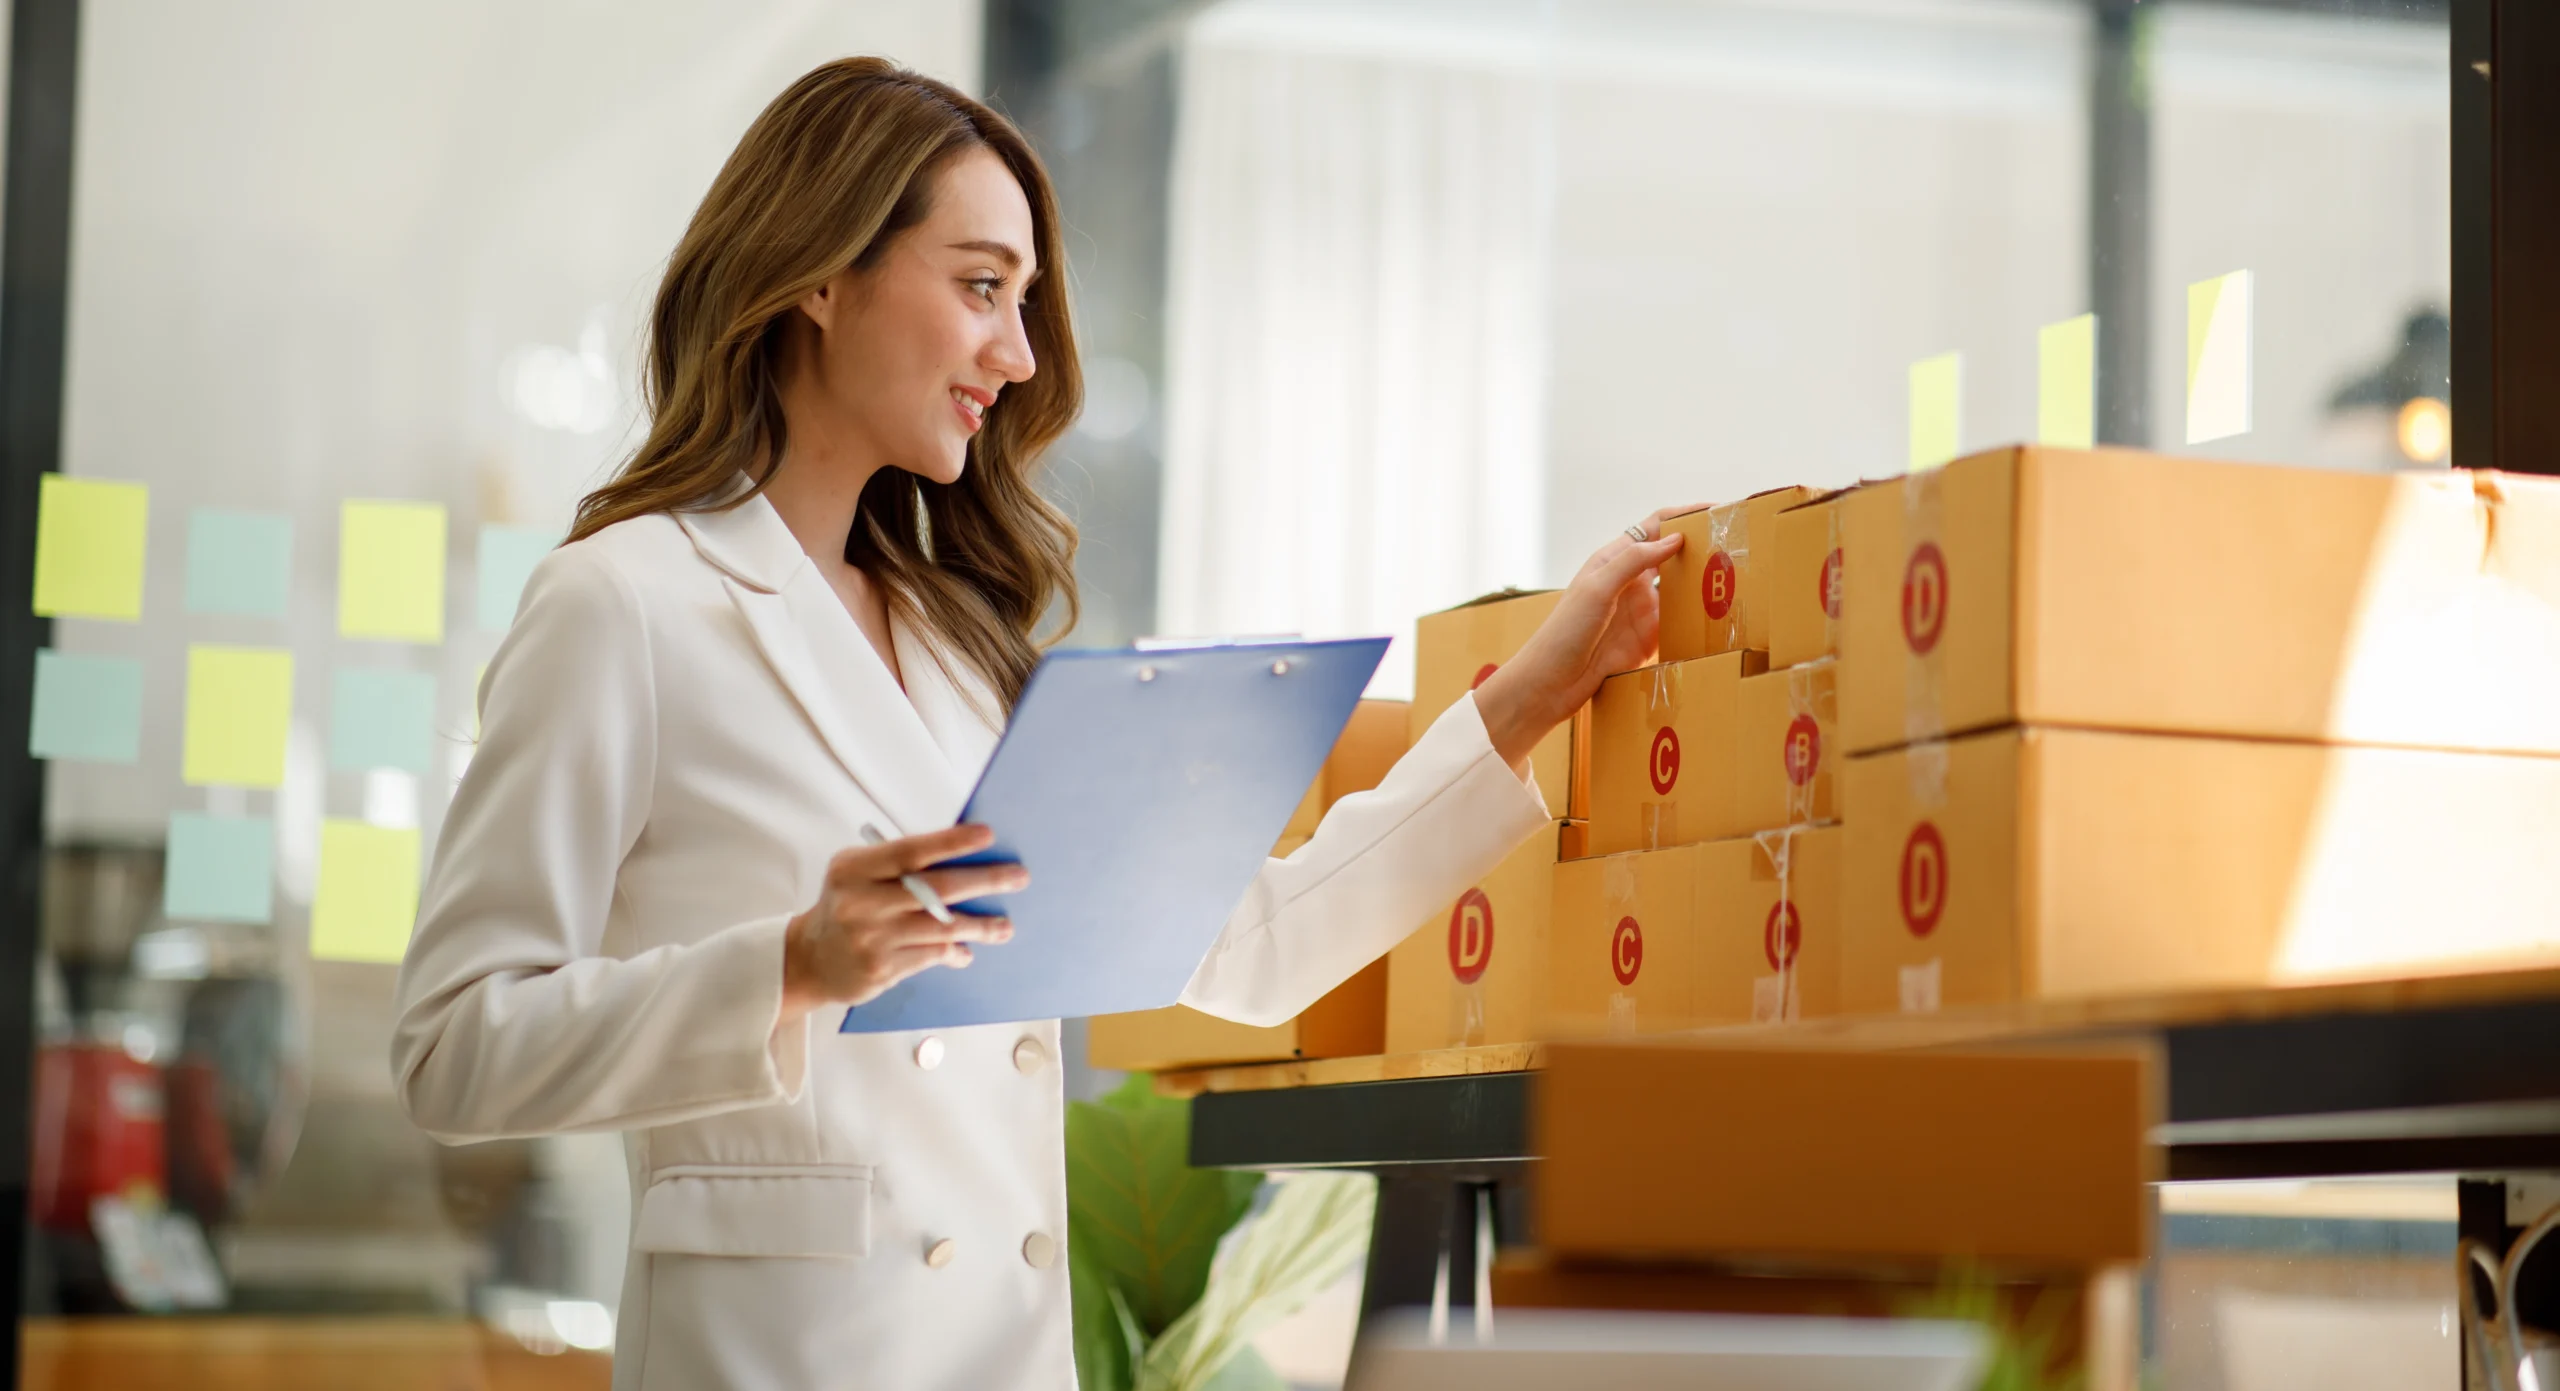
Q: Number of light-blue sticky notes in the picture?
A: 5